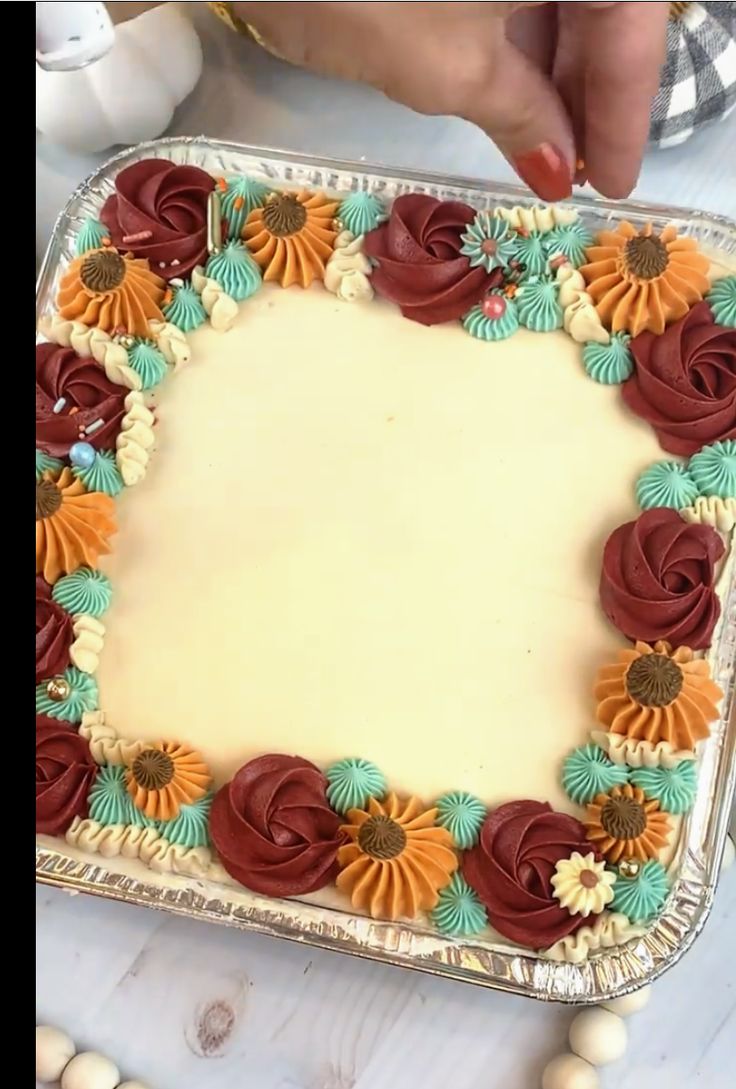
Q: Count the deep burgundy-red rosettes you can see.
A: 9